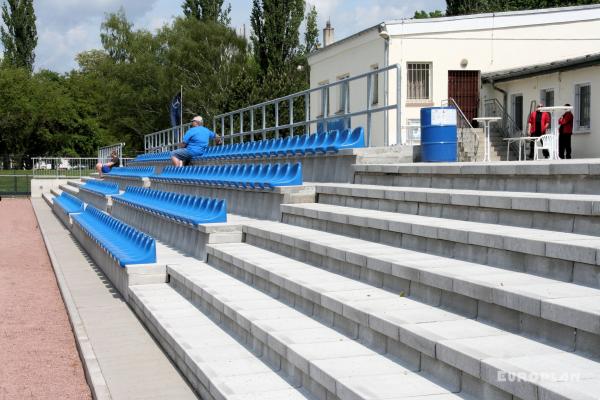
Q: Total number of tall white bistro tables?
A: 2